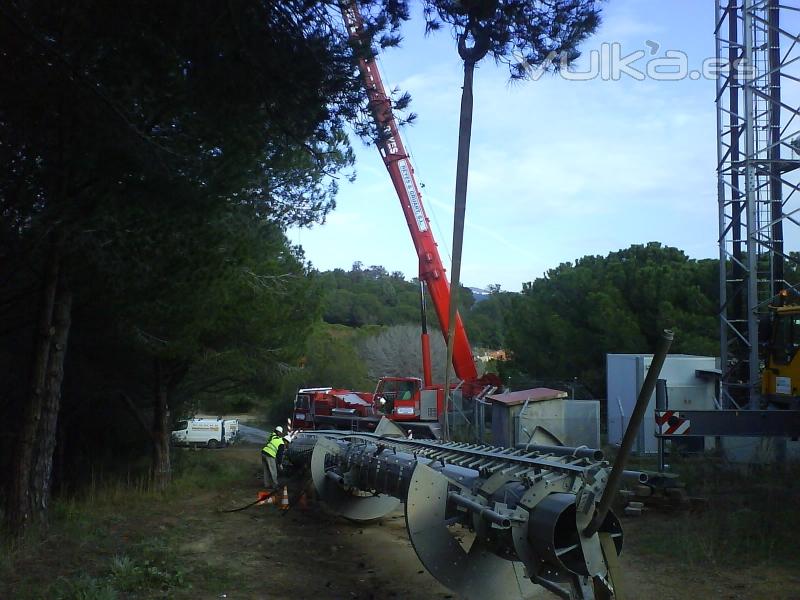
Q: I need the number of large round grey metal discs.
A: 2